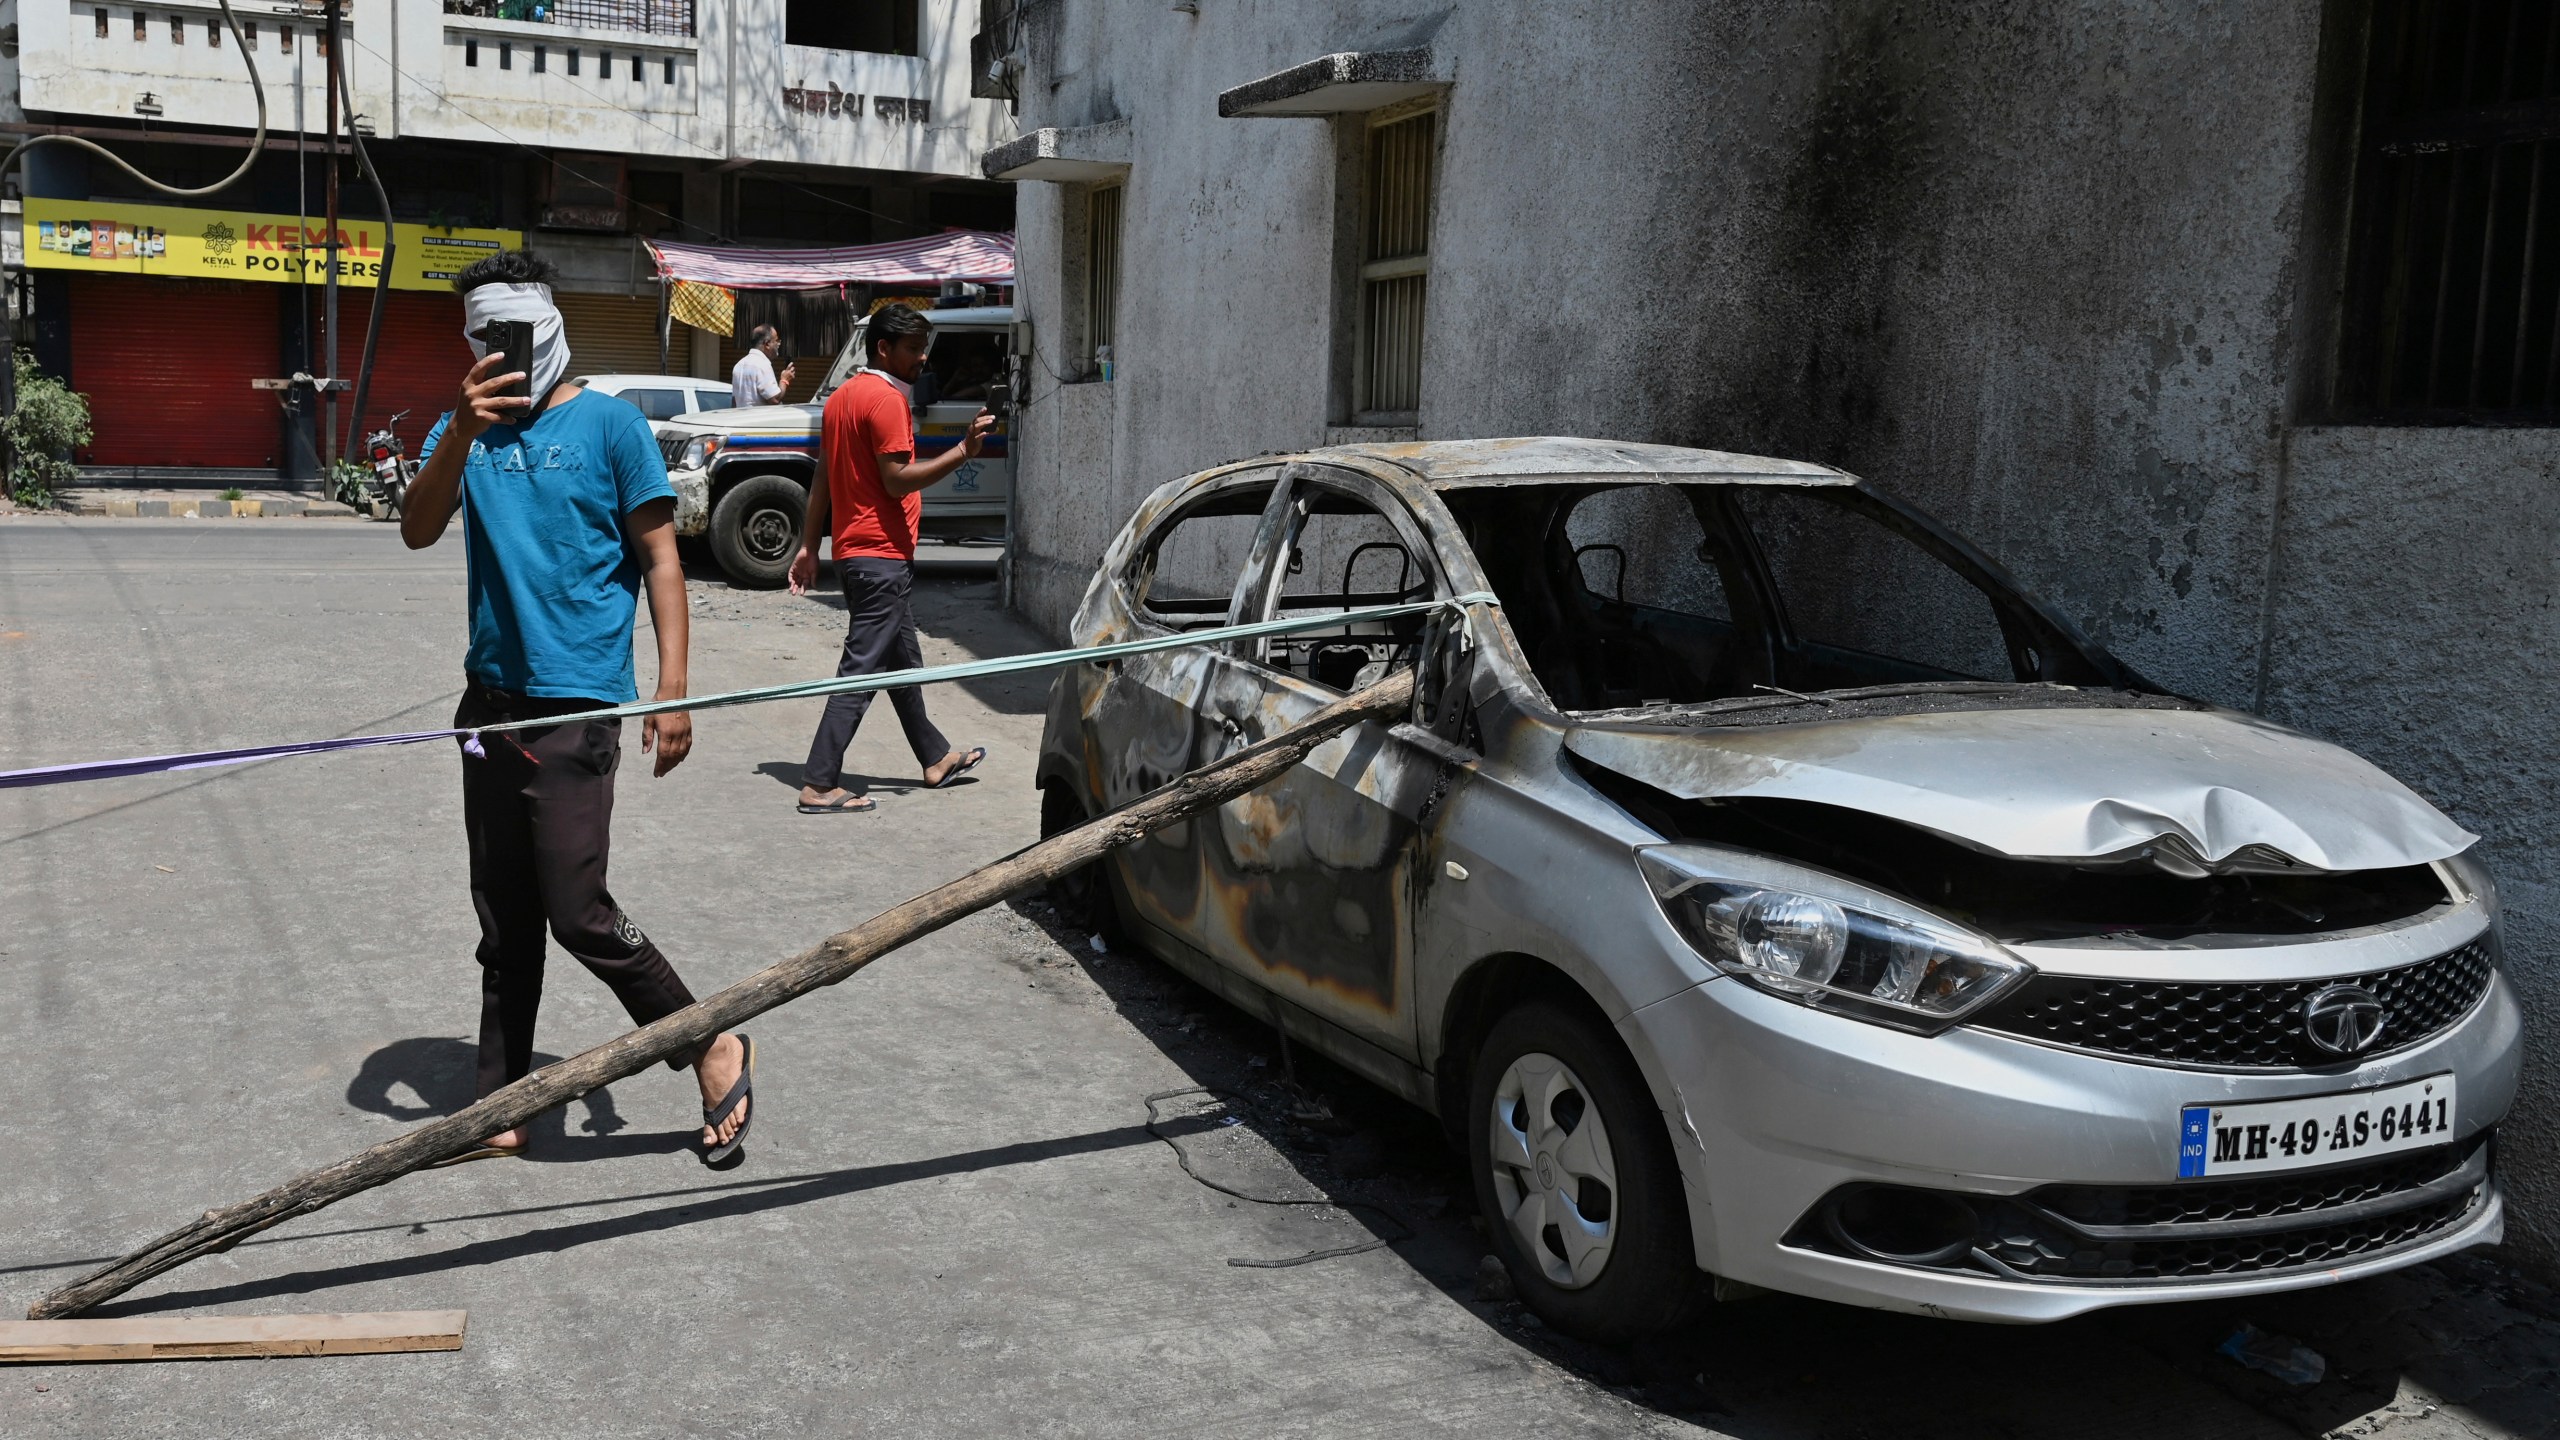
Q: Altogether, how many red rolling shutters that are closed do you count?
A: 2